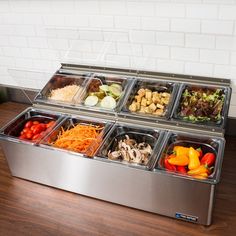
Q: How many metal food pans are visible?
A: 8